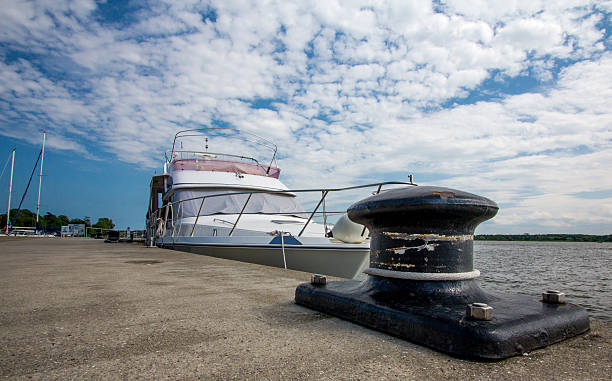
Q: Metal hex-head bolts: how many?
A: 3